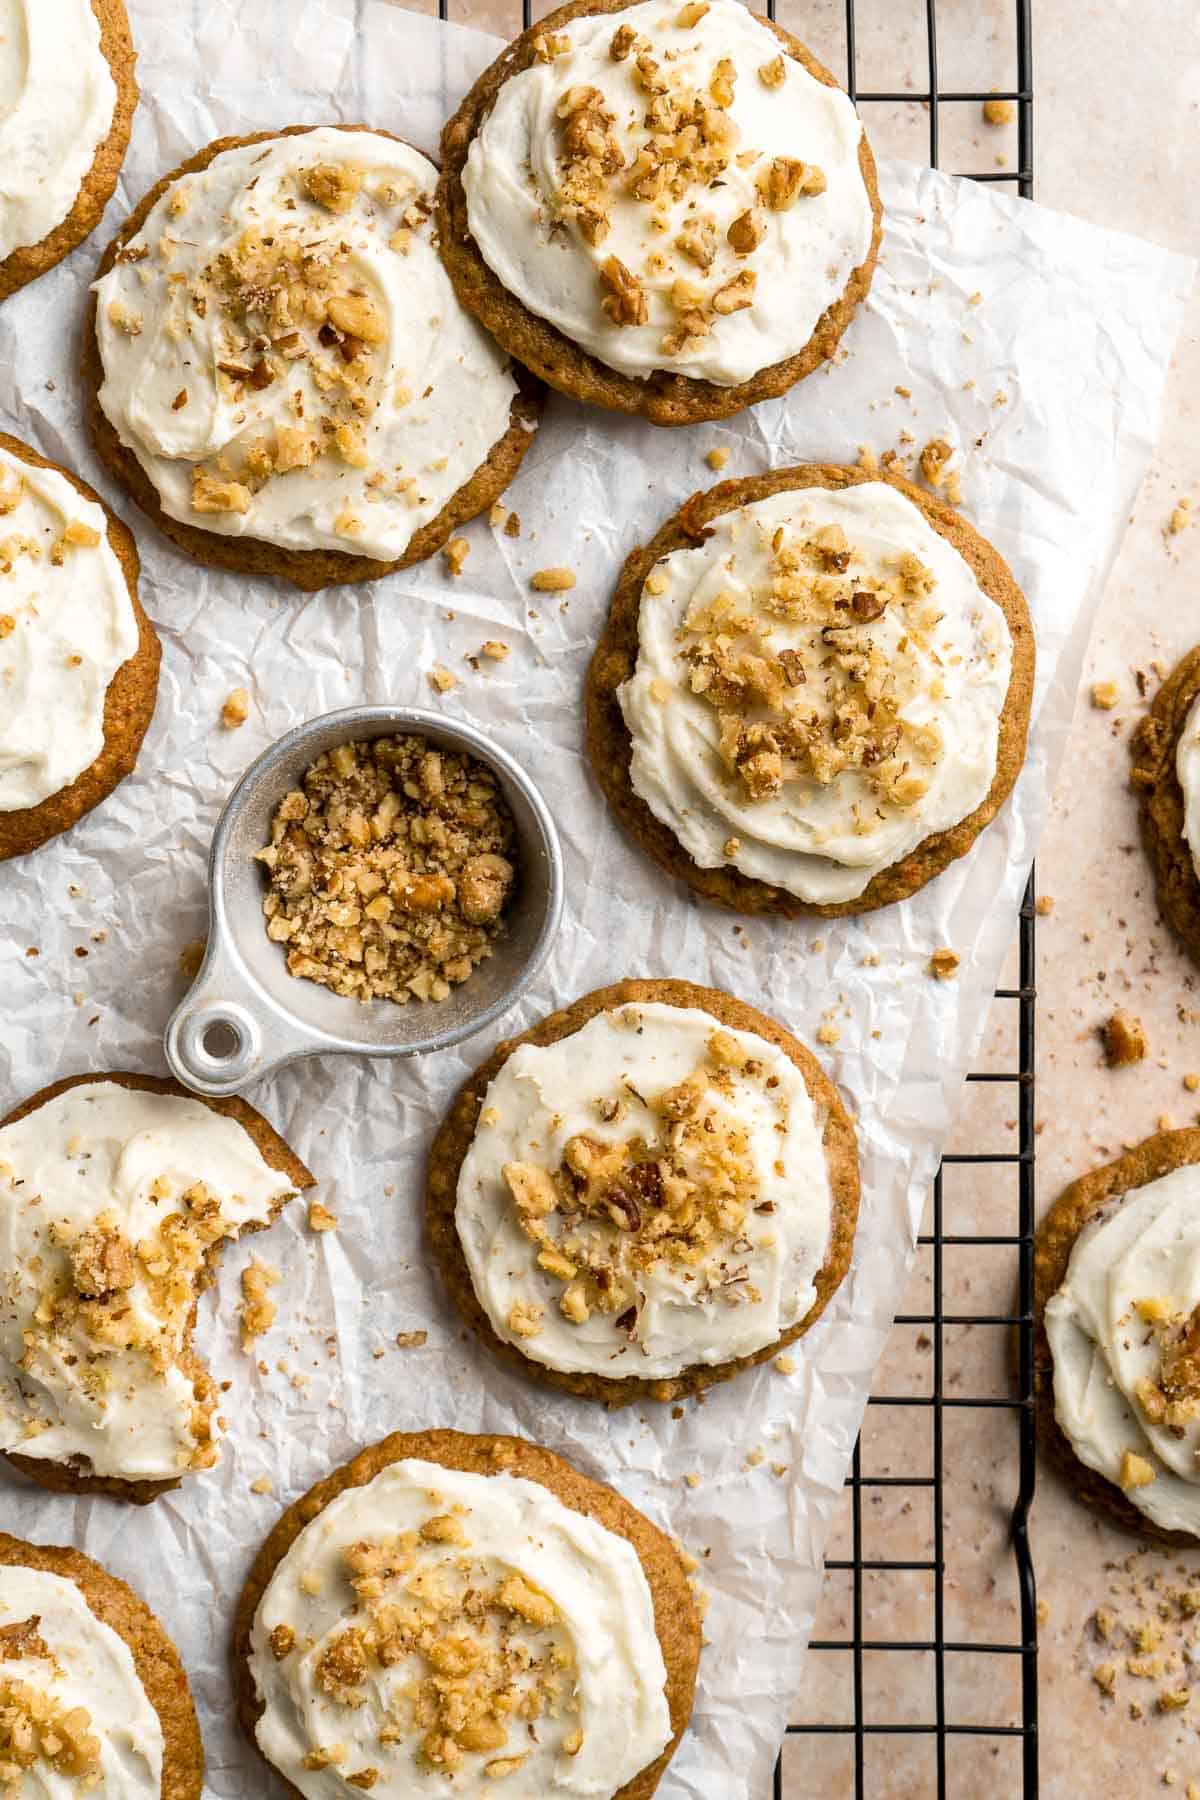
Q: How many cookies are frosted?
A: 11